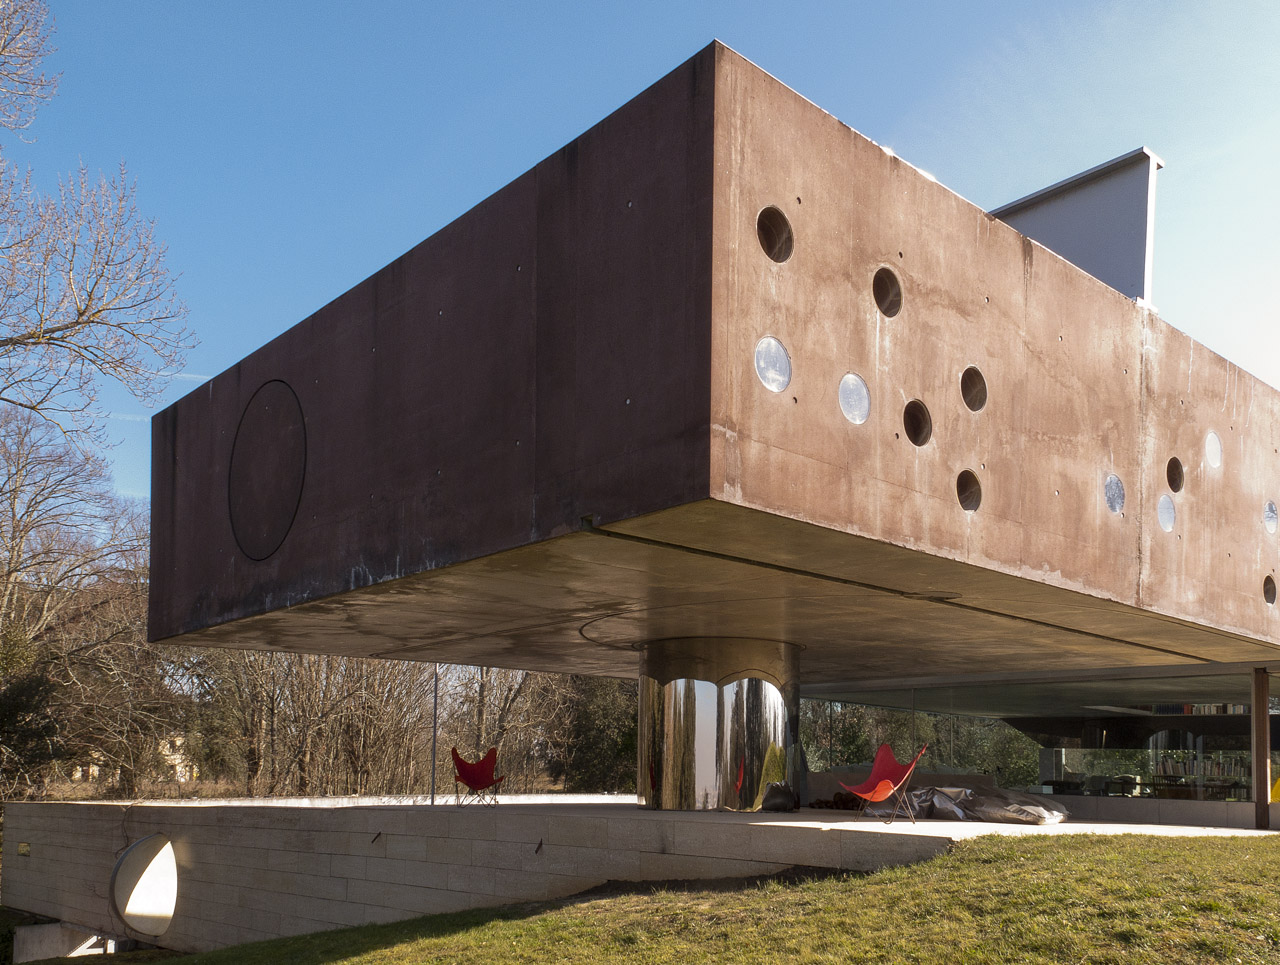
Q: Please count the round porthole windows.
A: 13